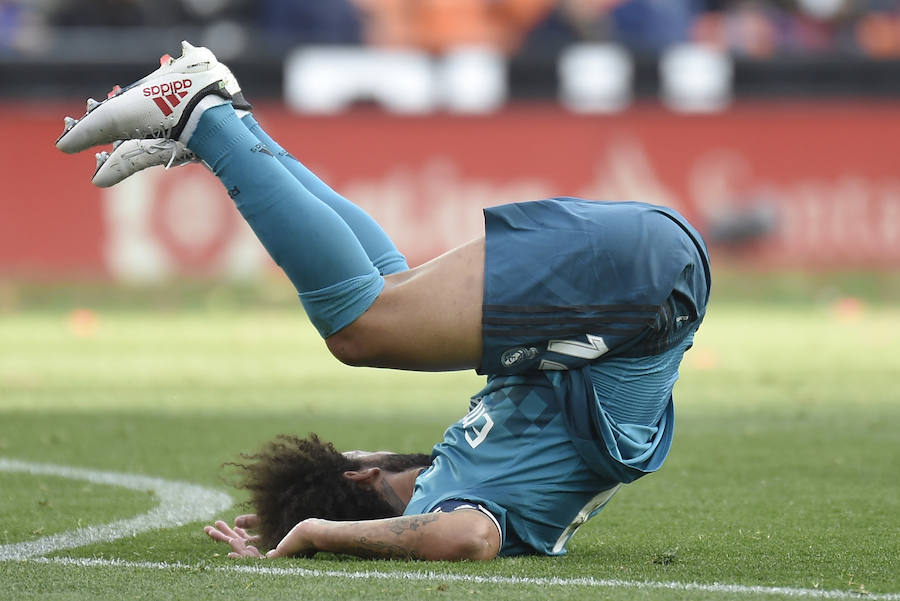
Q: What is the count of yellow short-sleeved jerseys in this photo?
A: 0